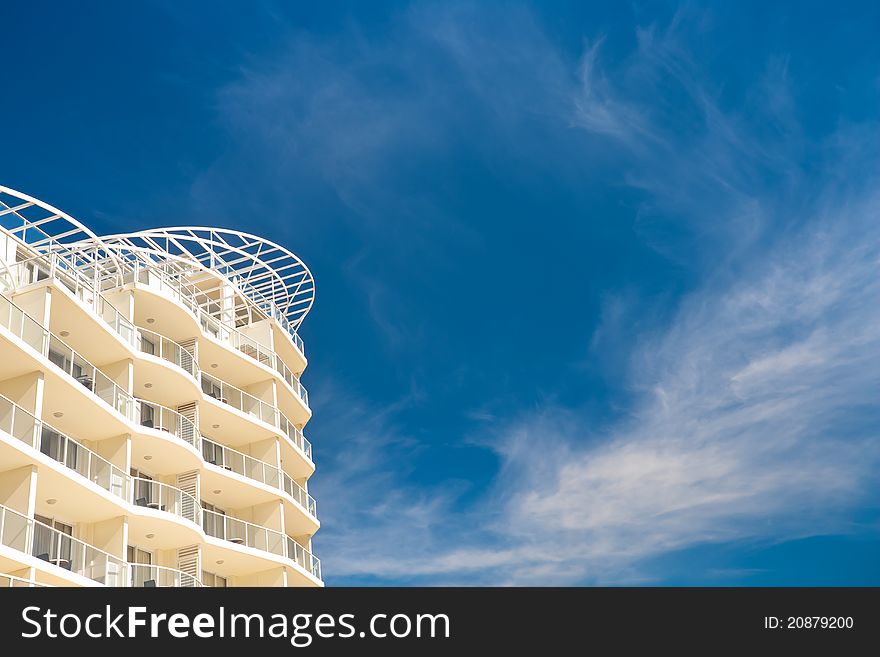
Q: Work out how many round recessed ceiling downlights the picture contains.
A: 11